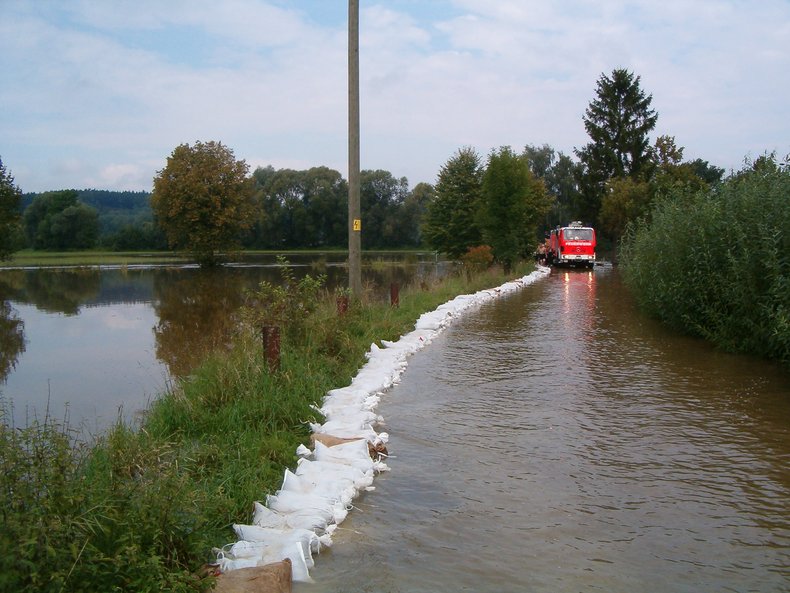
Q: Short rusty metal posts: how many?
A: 3